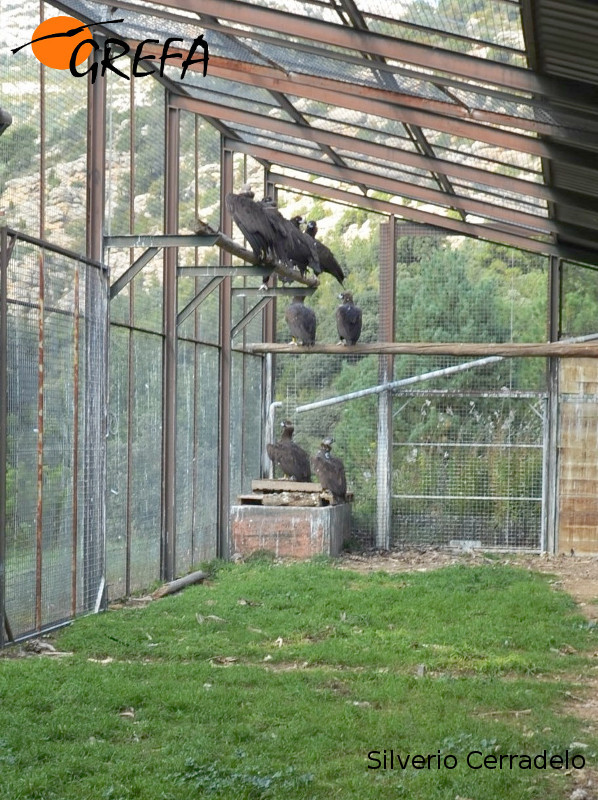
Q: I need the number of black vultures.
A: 8